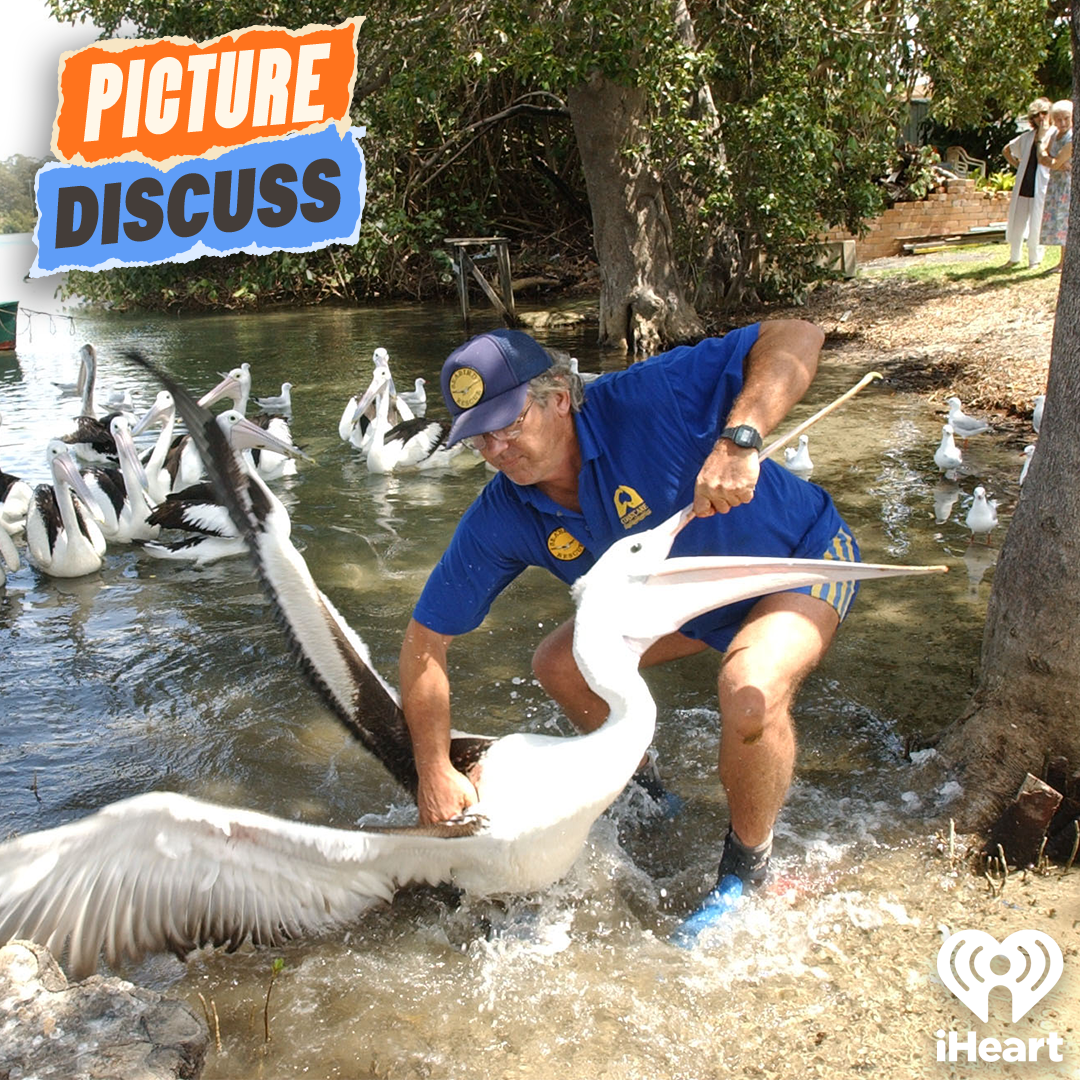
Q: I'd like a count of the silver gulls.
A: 12